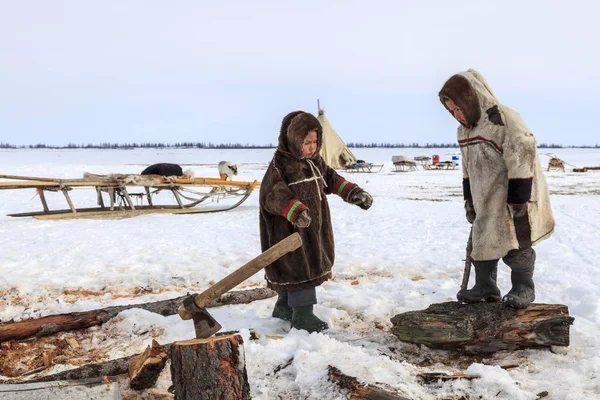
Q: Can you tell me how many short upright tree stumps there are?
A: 1